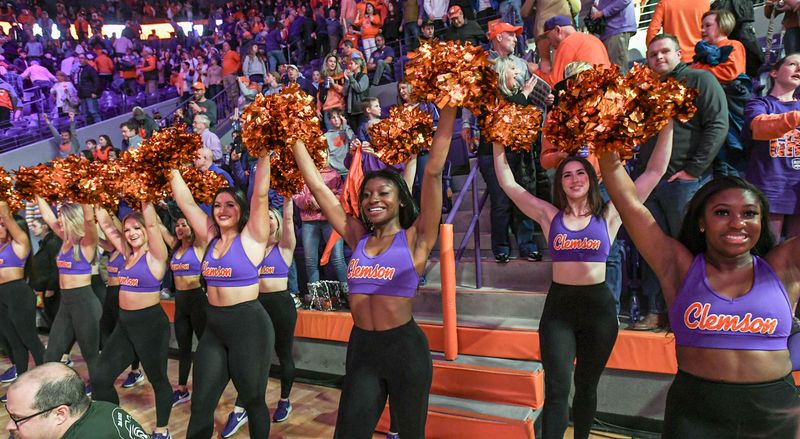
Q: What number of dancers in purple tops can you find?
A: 10